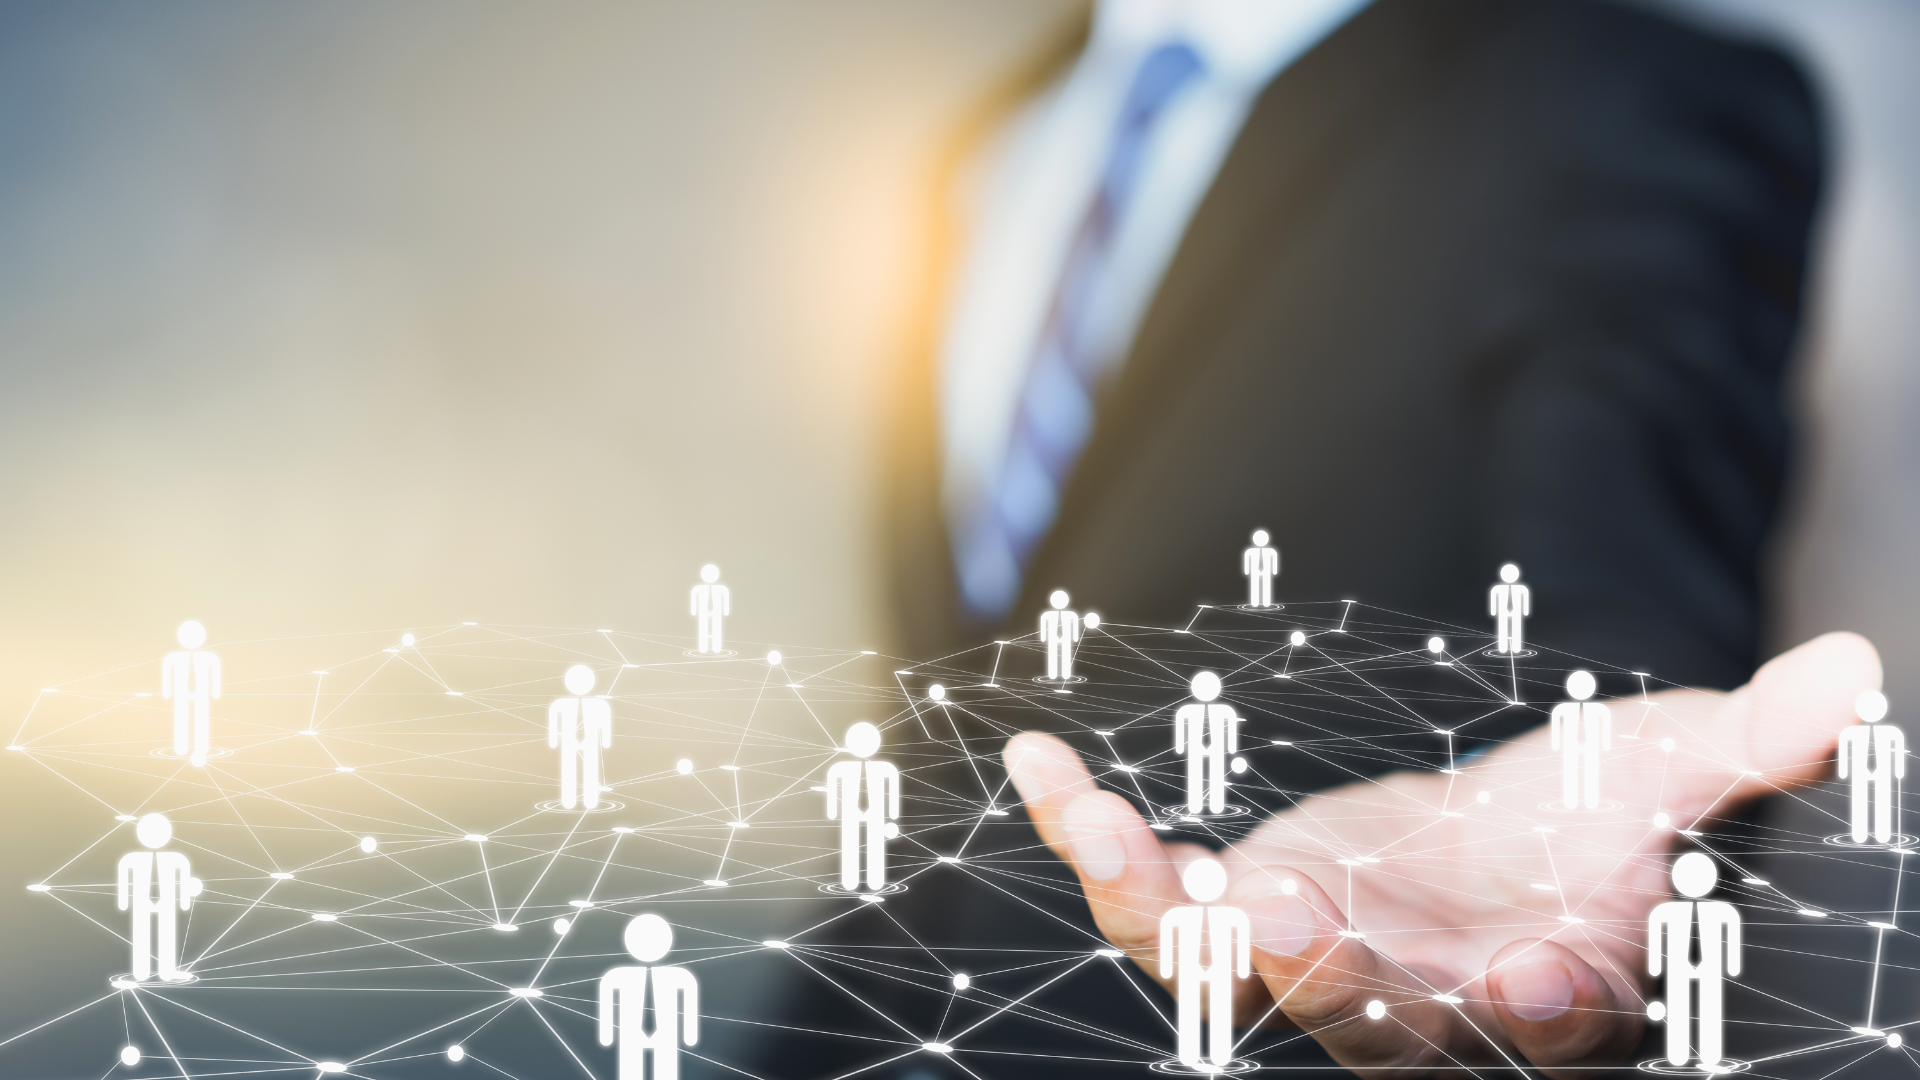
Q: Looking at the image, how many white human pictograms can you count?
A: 14